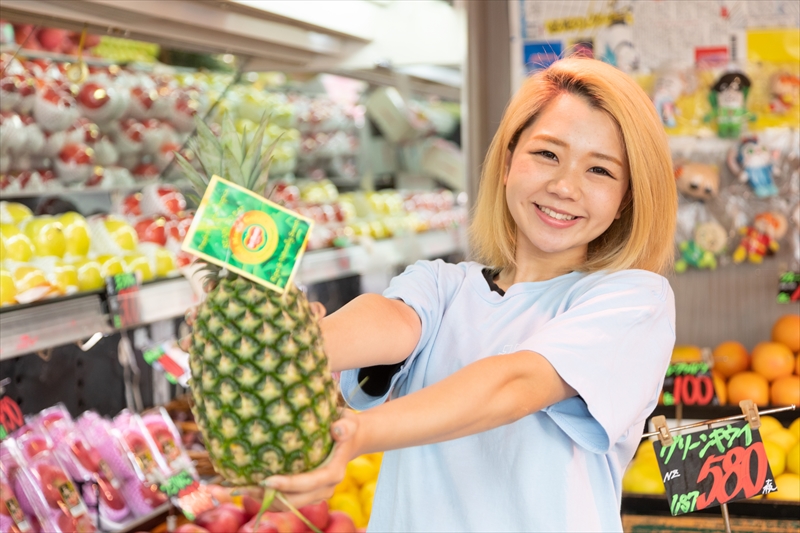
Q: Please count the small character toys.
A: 7